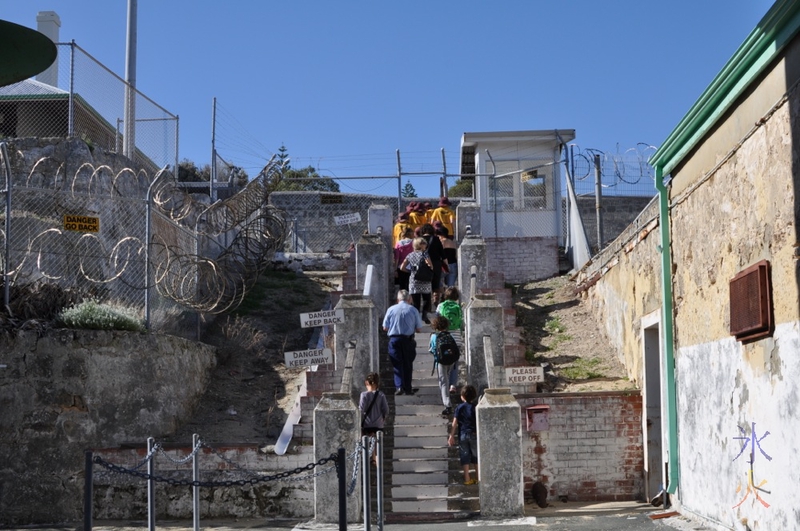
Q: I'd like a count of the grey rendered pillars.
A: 8